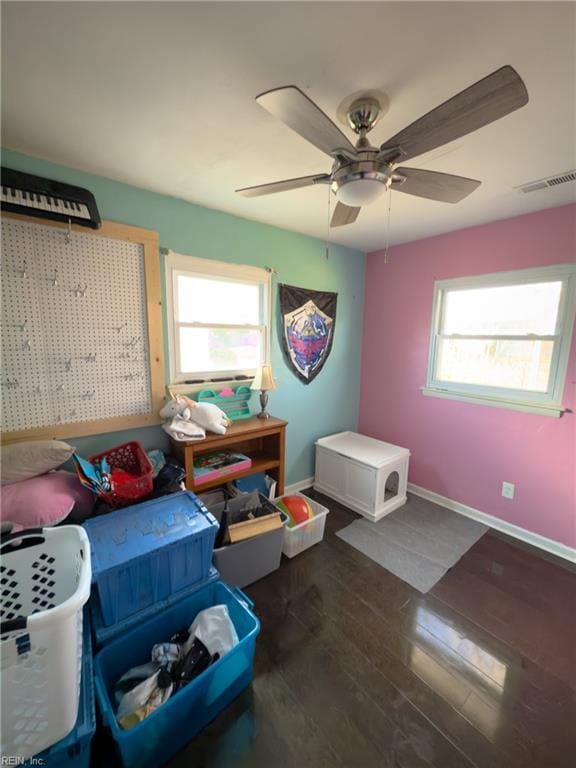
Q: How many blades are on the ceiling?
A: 5